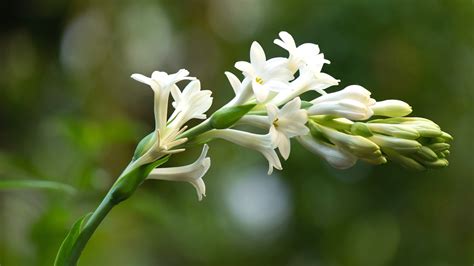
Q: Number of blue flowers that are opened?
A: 0